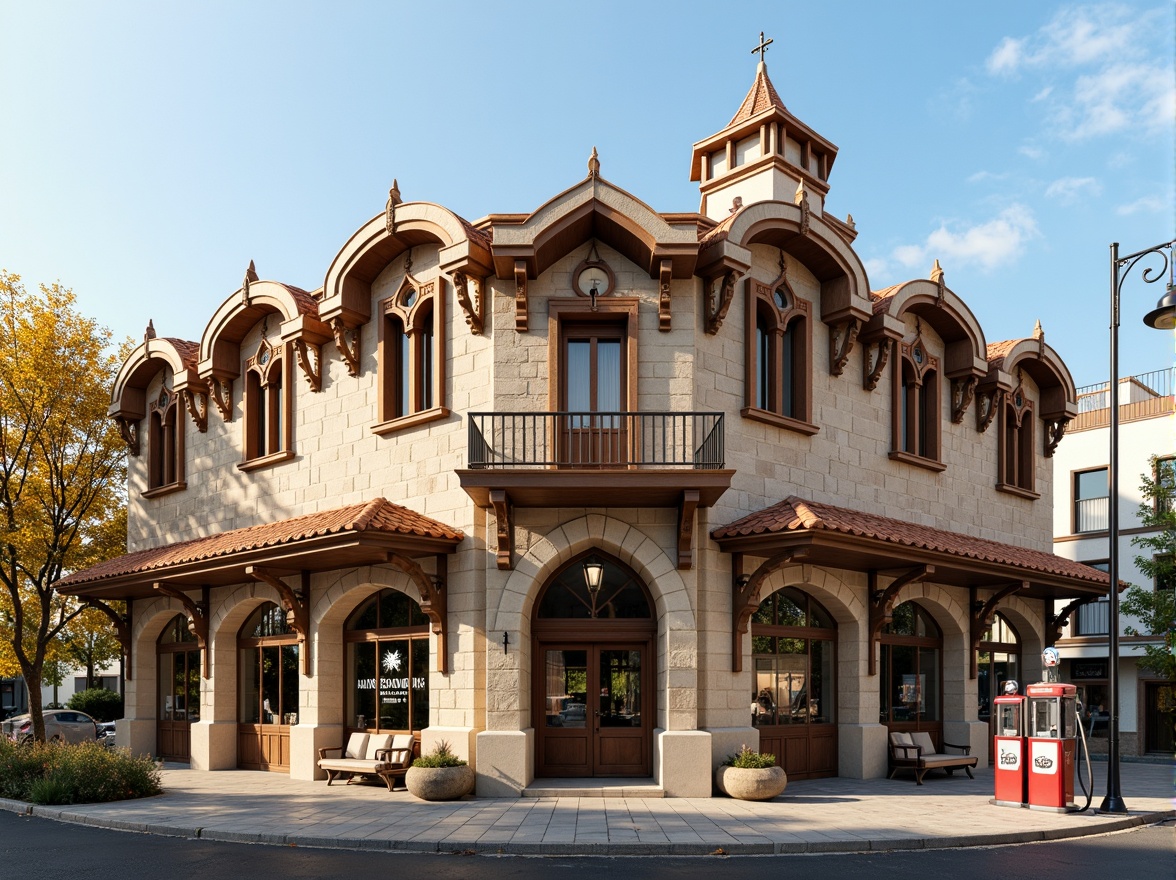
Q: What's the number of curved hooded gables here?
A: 6